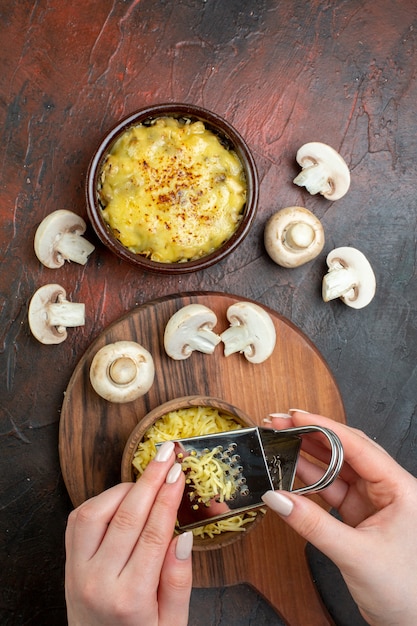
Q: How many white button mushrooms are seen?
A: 8